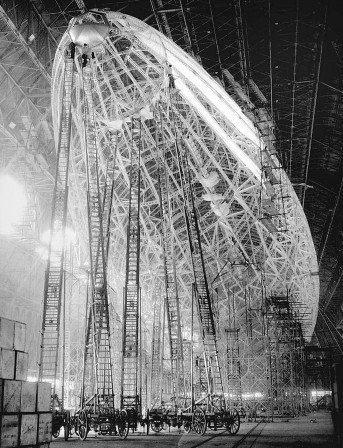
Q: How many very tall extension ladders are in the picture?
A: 6